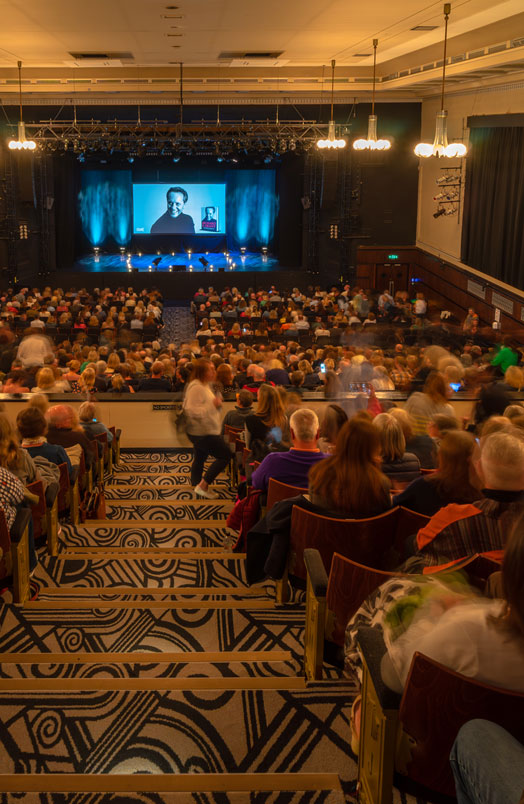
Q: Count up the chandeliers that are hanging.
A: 4